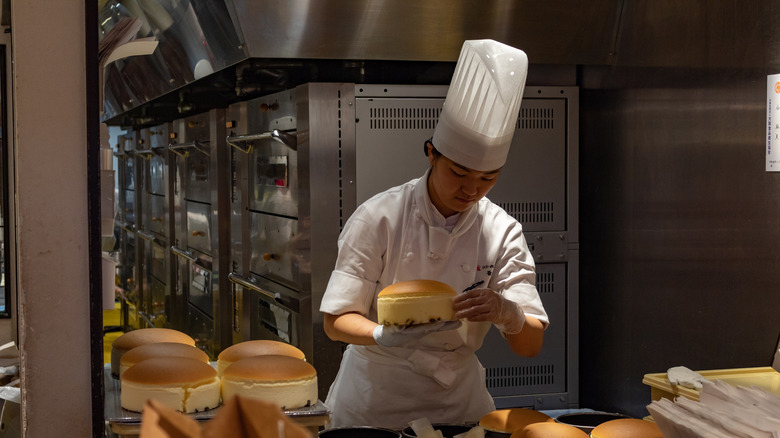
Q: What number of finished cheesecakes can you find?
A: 9